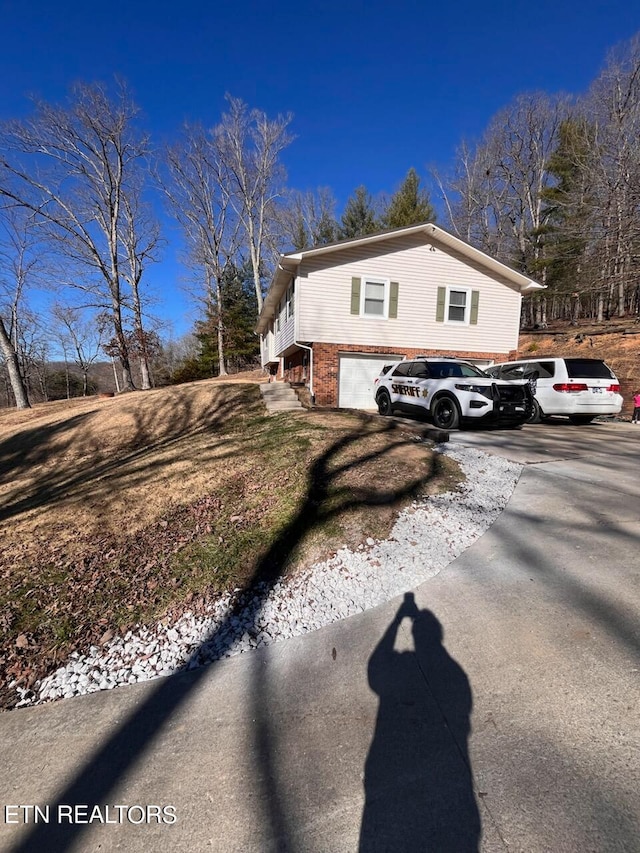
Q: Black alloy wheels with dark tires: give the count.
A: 2